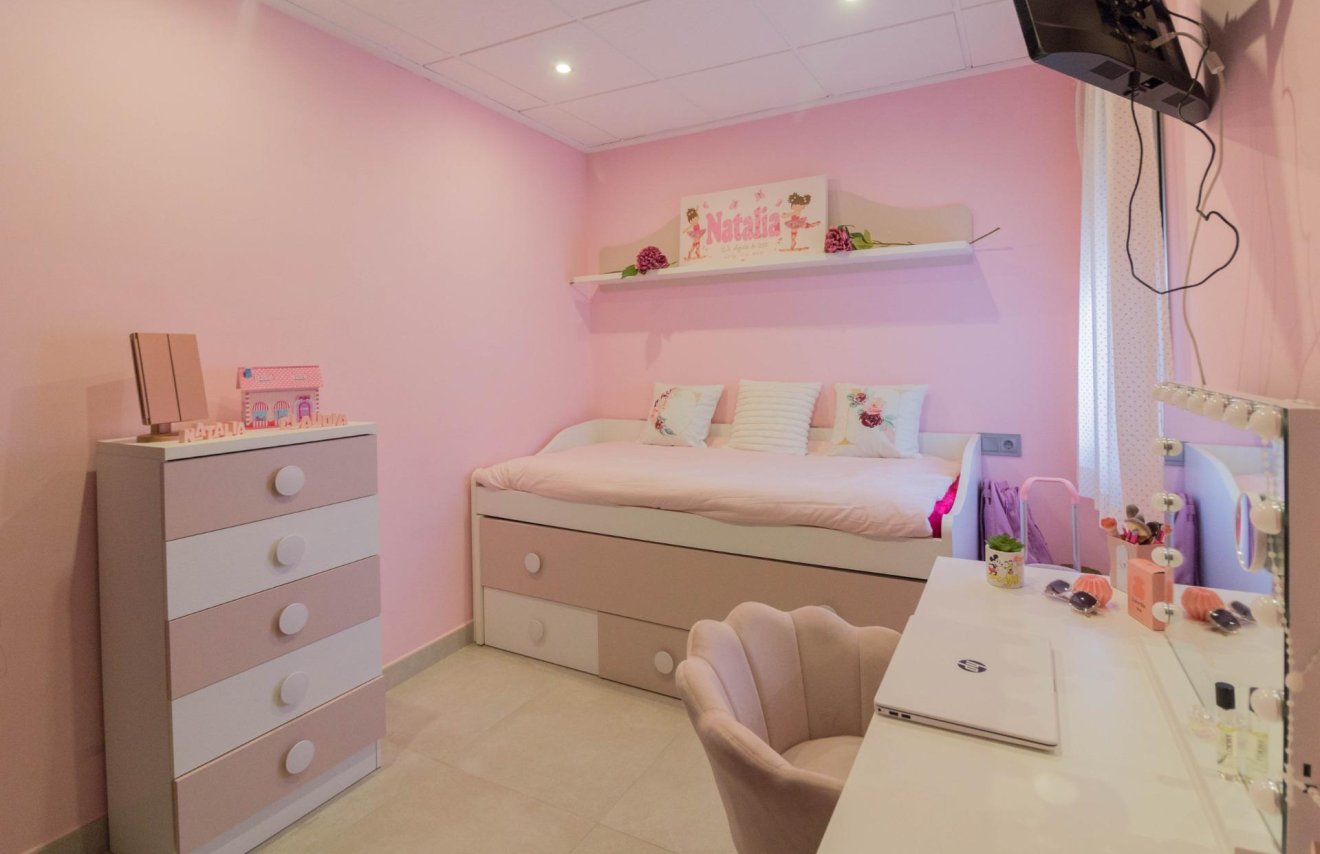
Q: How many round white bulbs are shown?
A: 14